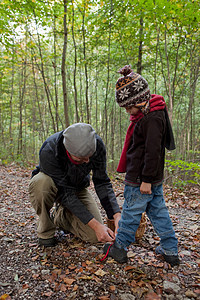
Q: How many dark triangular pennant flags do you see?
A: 0